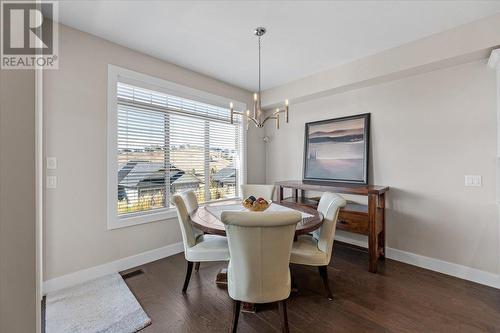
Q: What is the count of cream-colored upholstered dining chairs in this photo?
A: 4